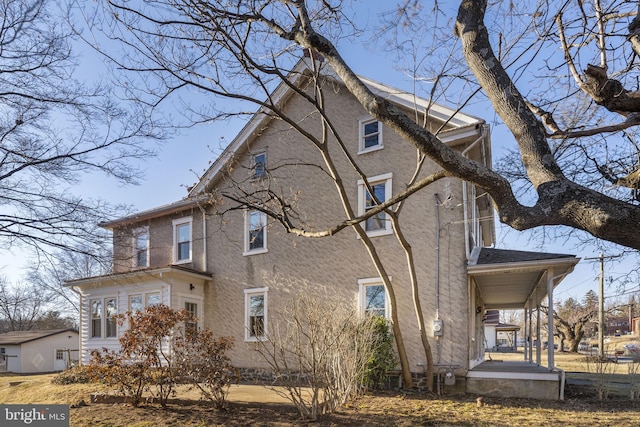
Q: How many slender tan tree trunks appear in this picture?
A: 2